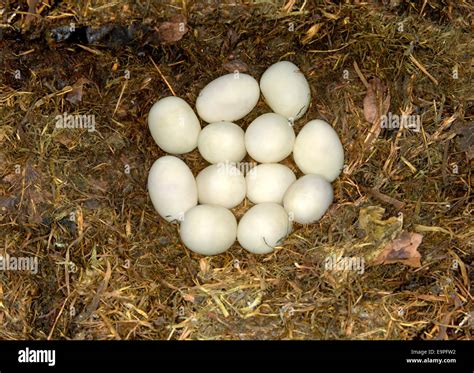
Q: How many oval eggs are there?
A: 12